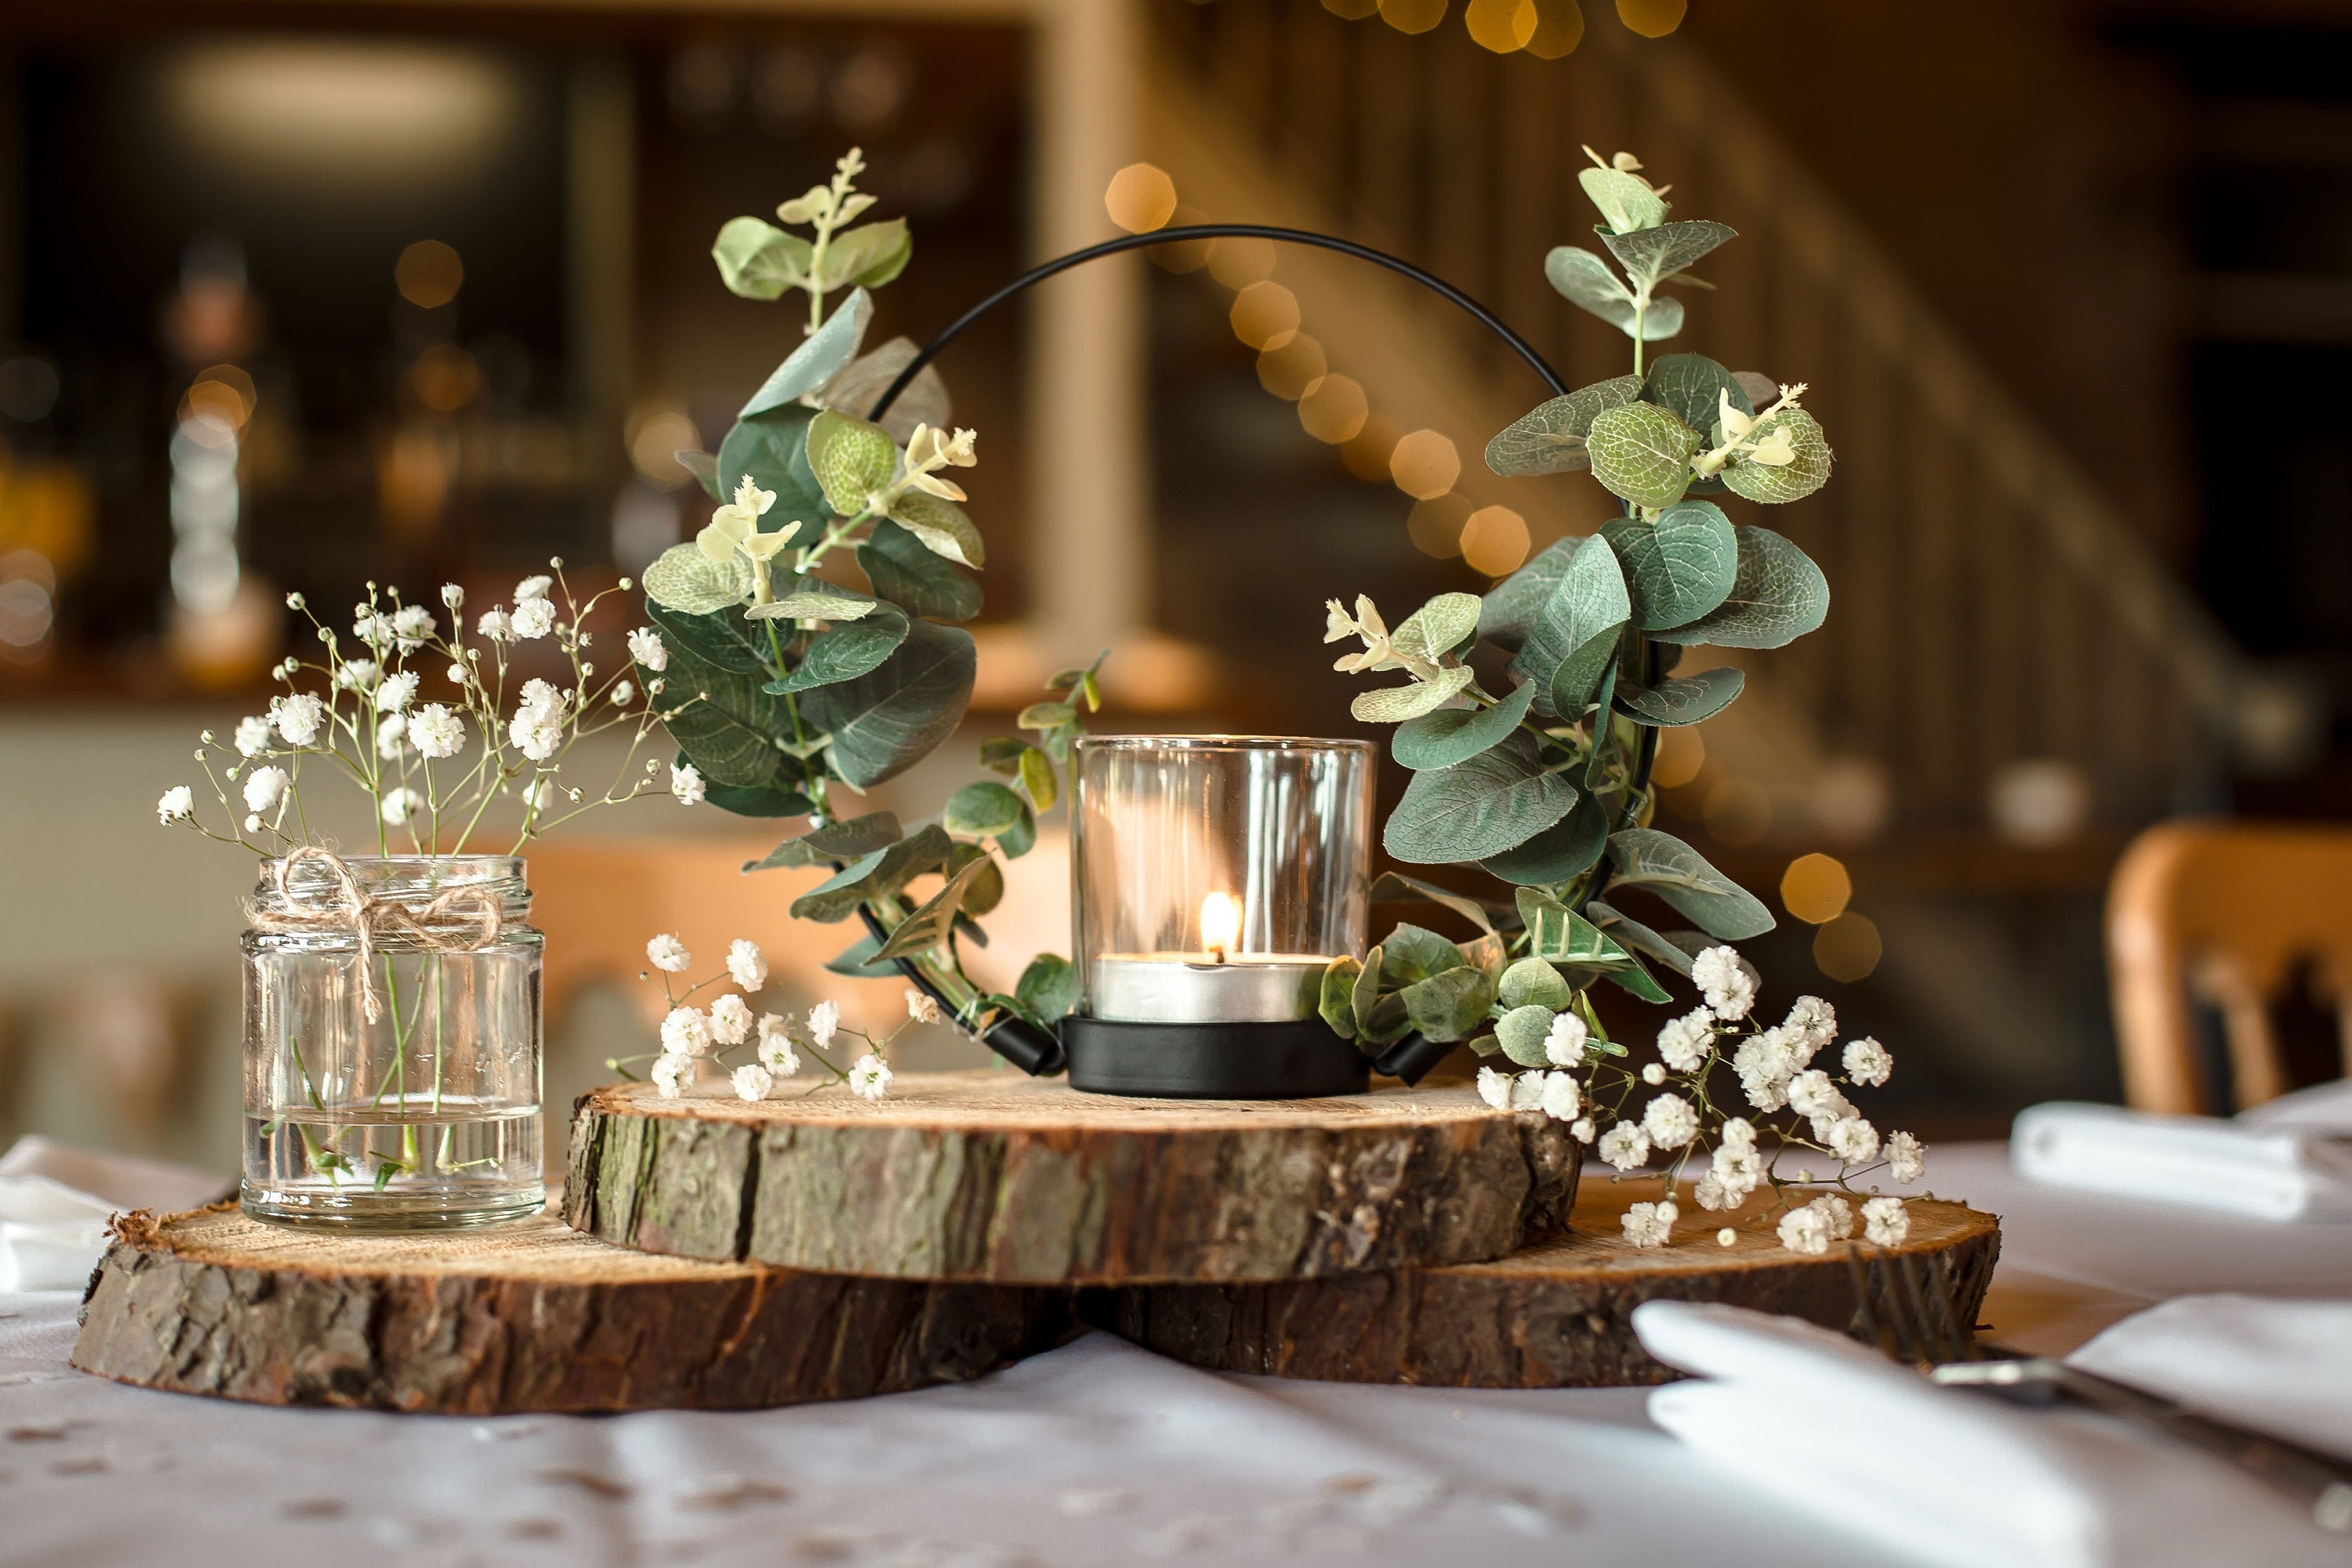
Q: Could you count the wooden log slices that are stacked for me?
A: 3